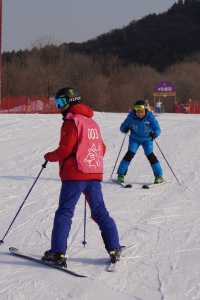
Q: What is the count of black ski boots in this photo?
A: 2